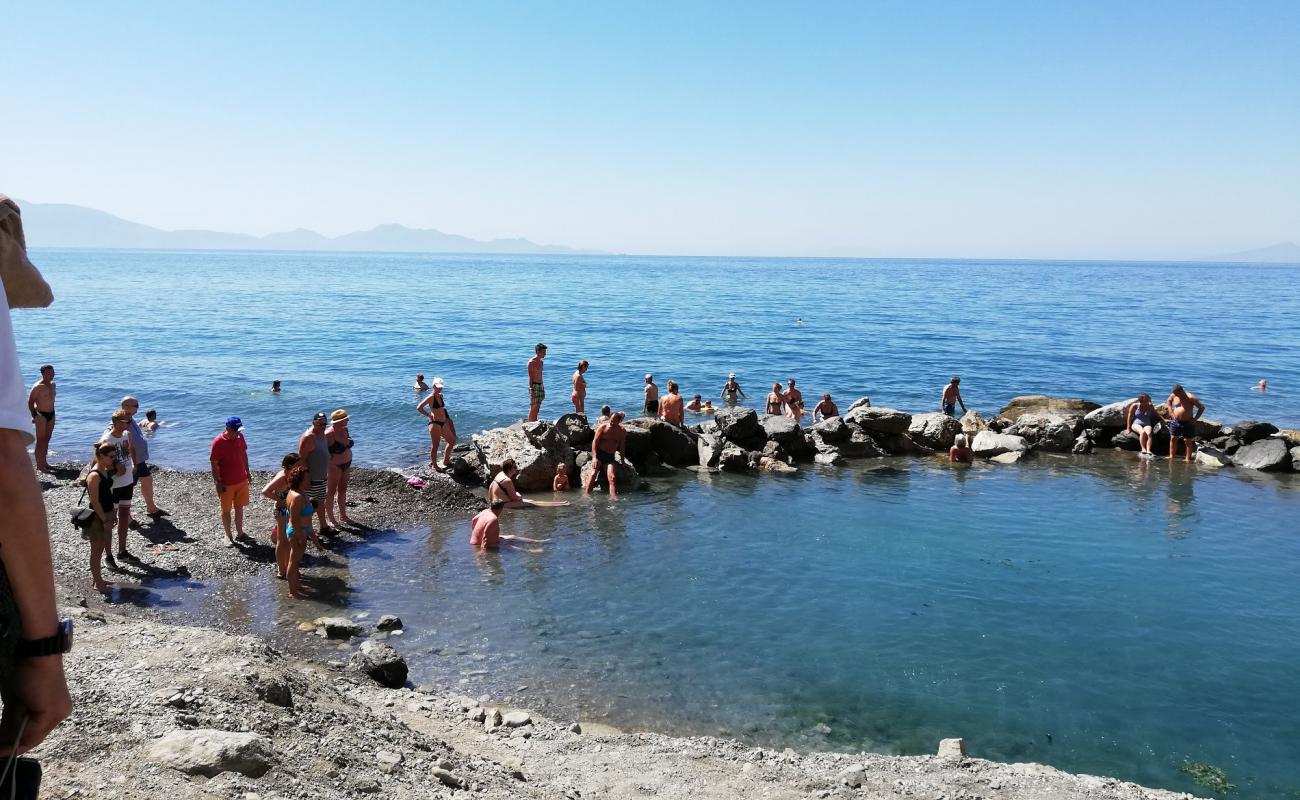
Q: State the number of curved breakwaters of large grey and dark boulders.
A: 1